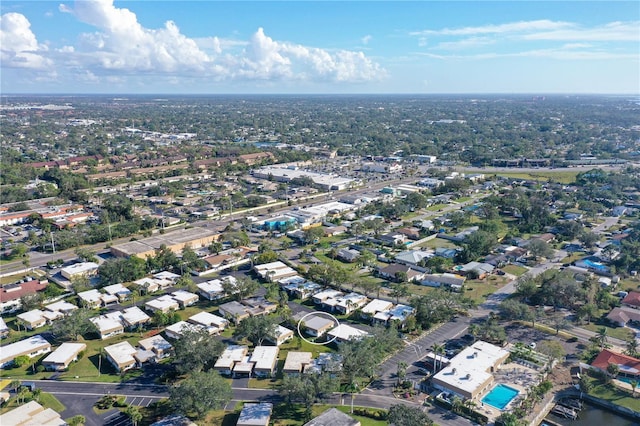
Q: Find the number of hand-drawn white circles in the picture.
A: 1